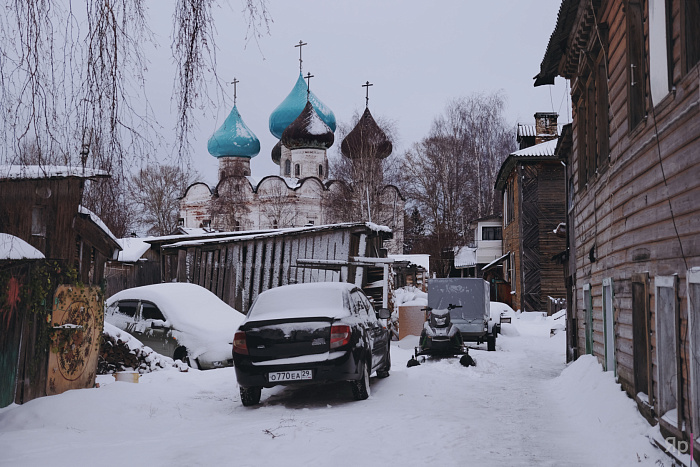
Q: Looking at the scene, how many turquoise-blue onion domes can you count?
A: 2